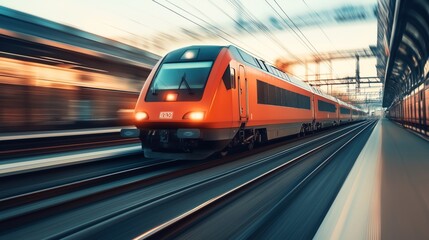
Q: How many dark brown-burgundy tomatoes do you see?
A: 0